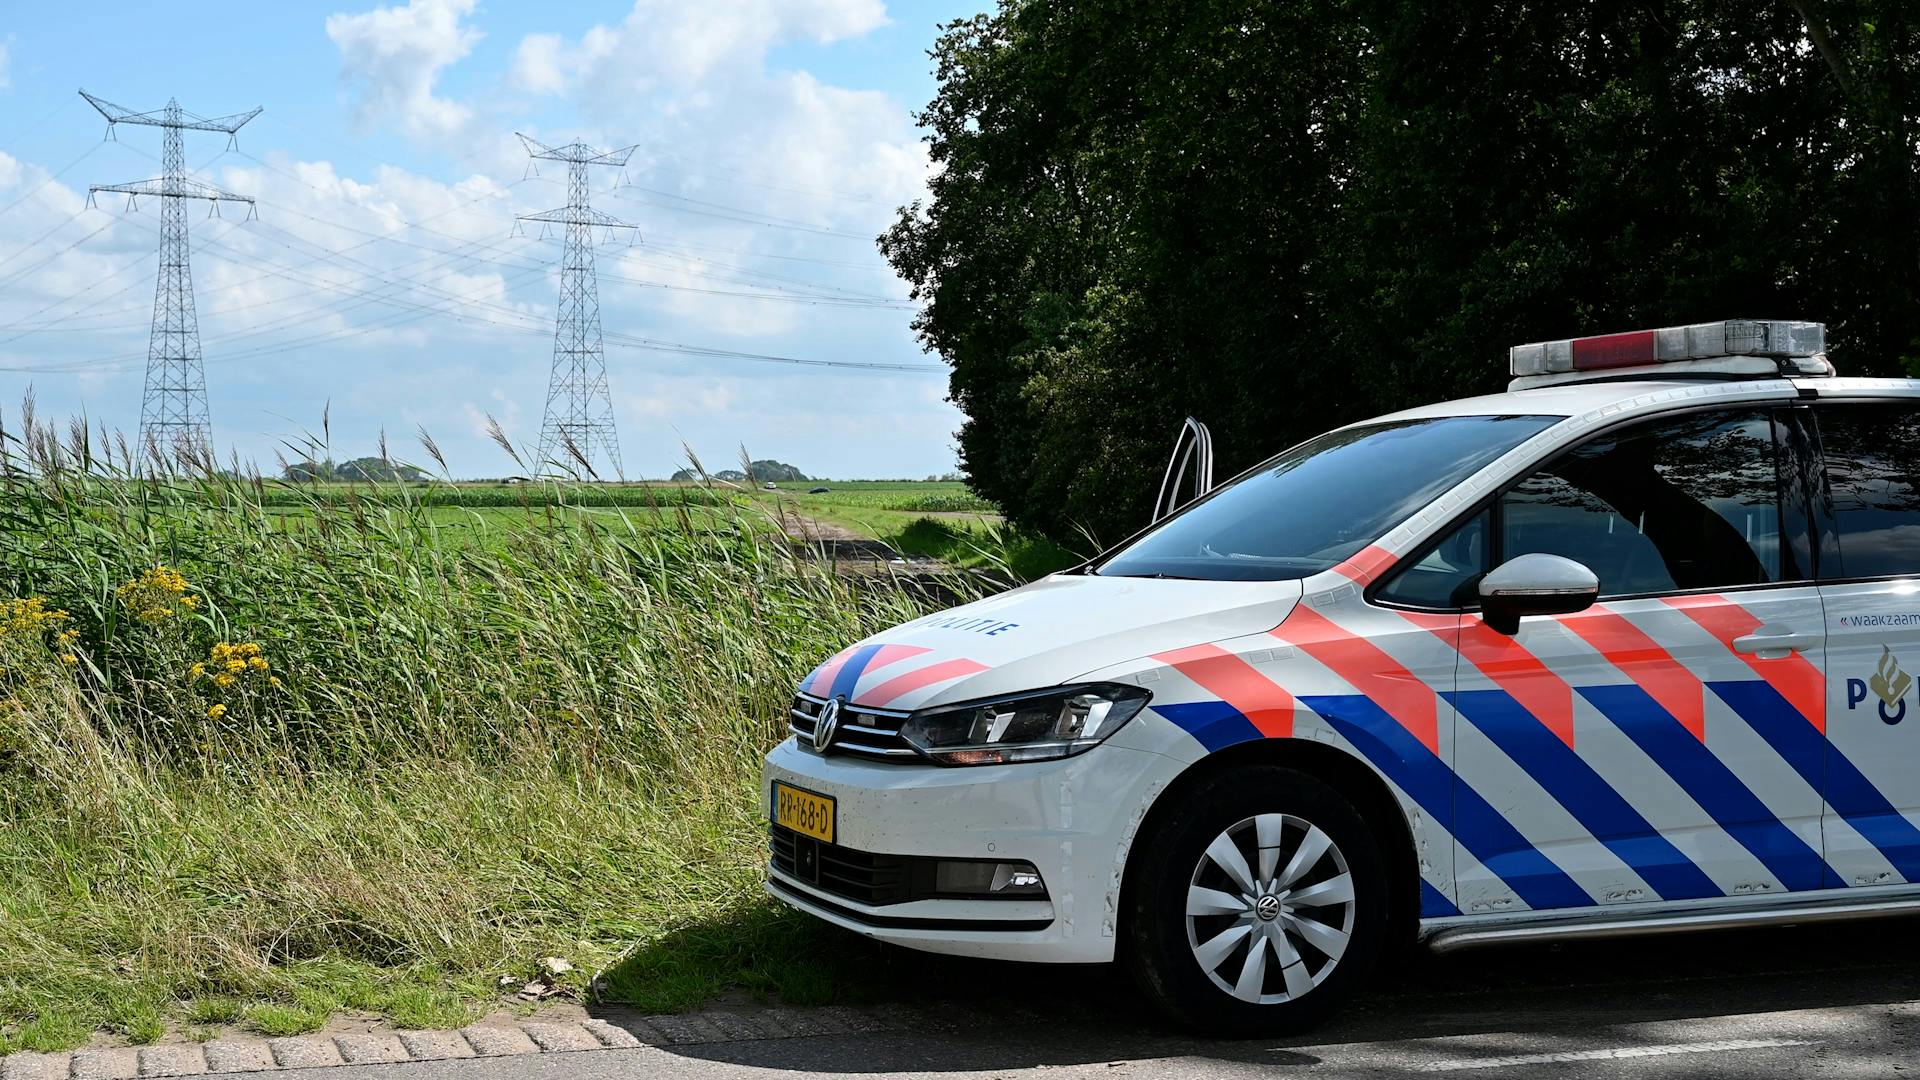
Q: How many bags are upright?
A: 0